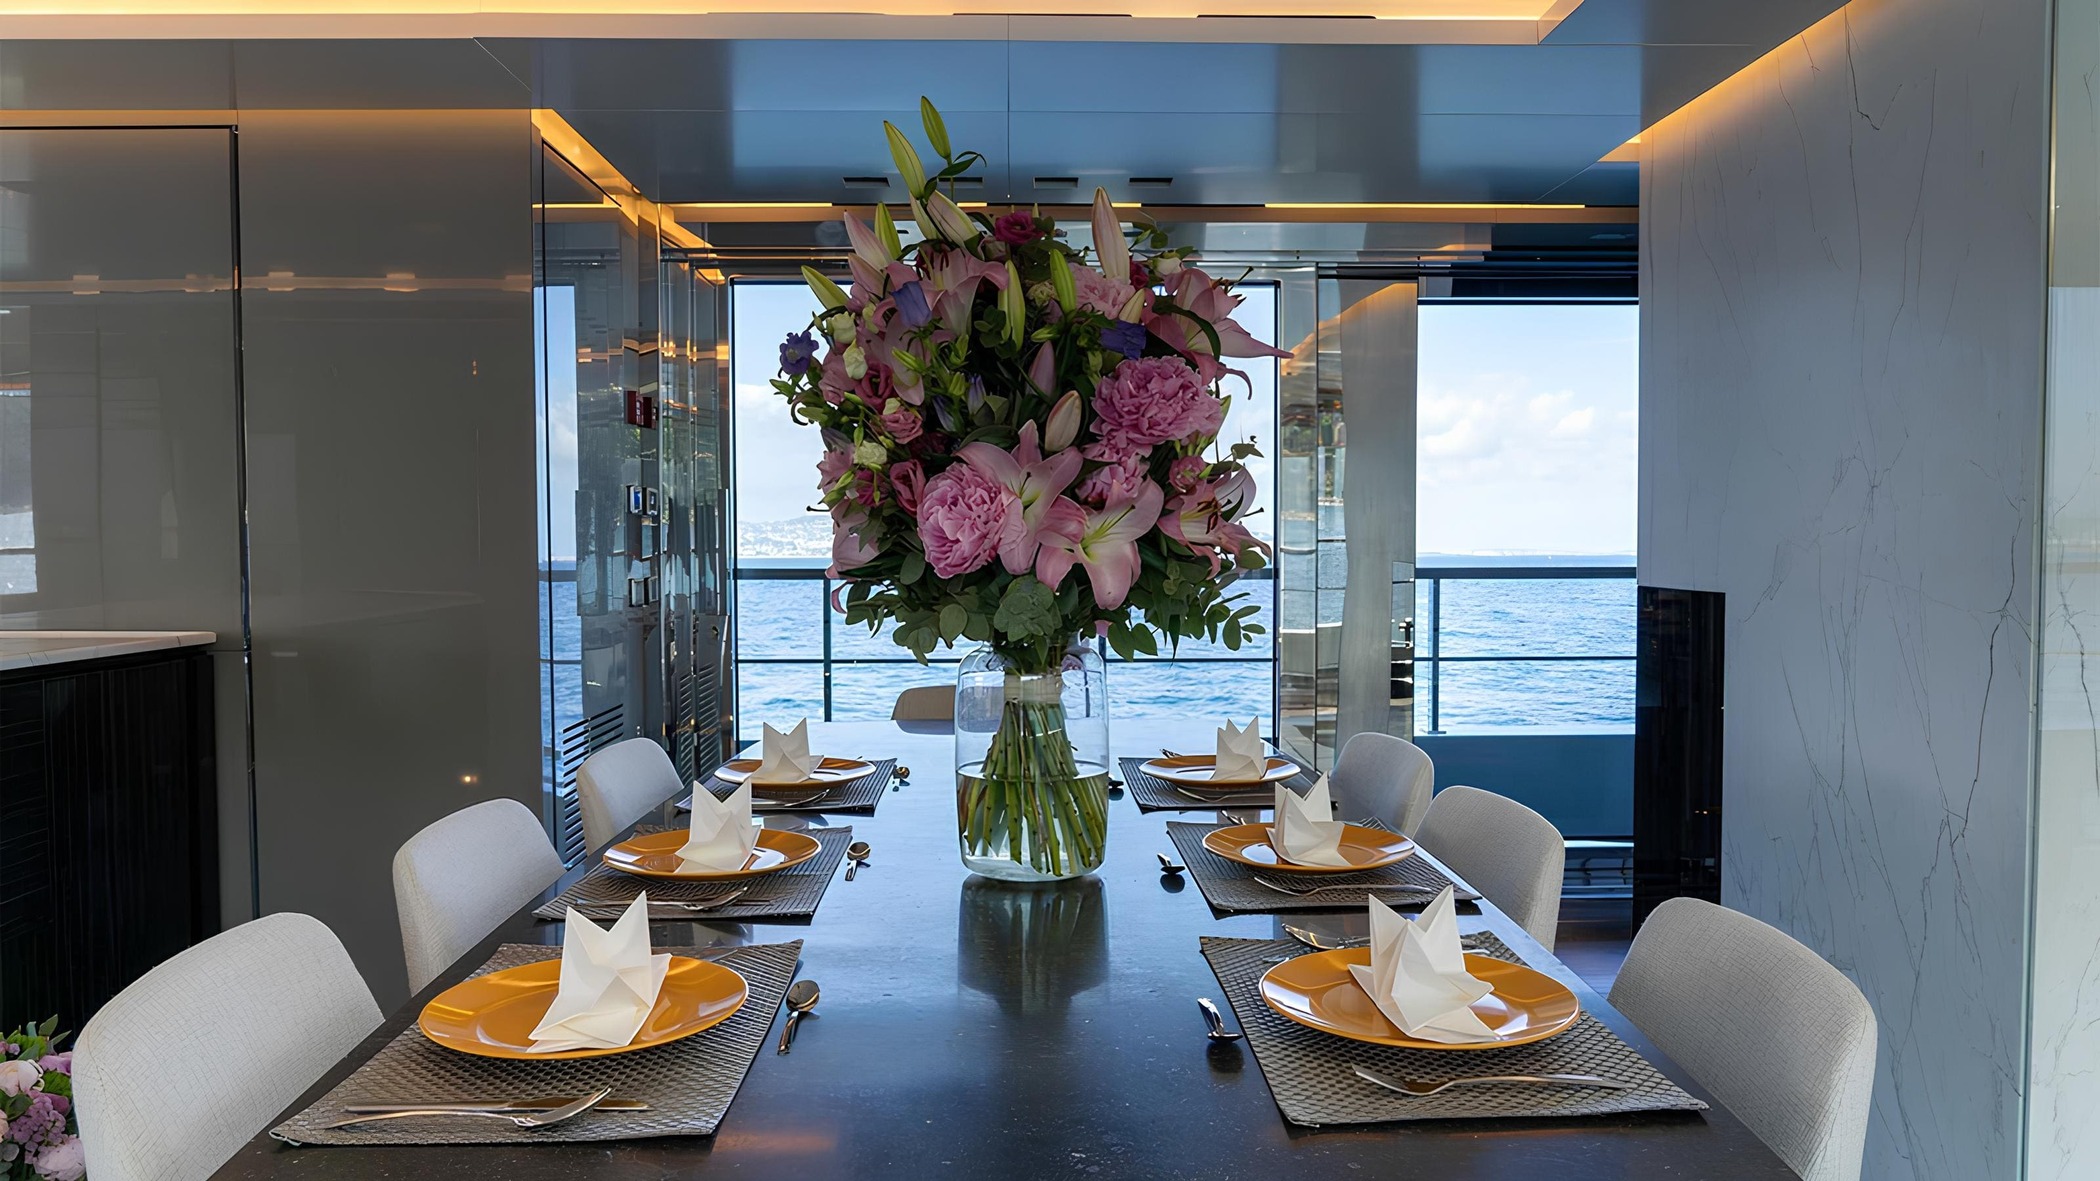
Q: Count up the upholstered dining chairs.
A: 7